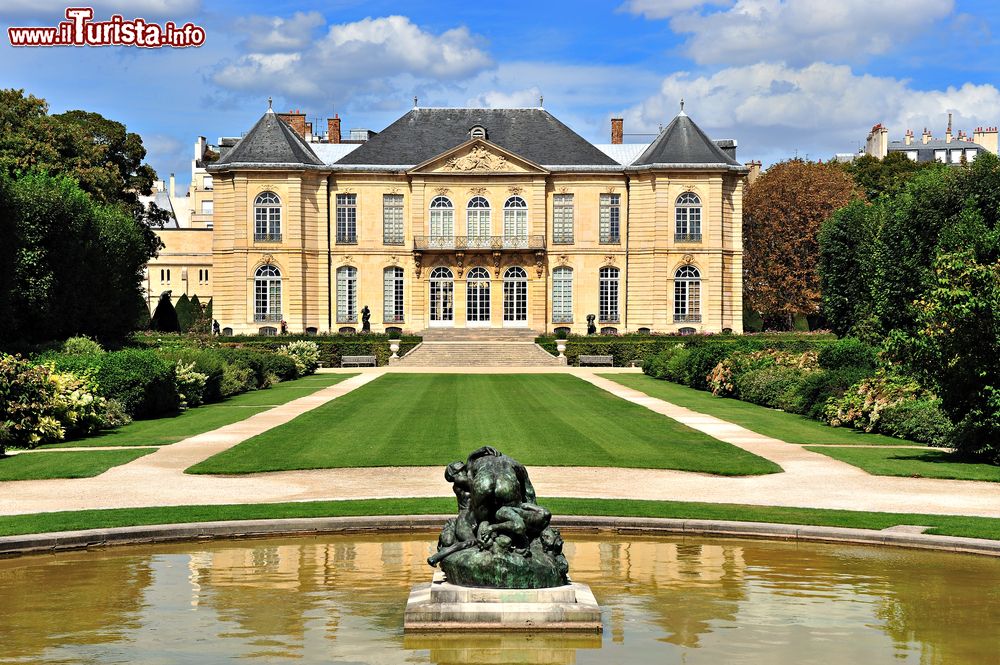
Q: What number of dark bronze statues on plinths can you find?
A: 3